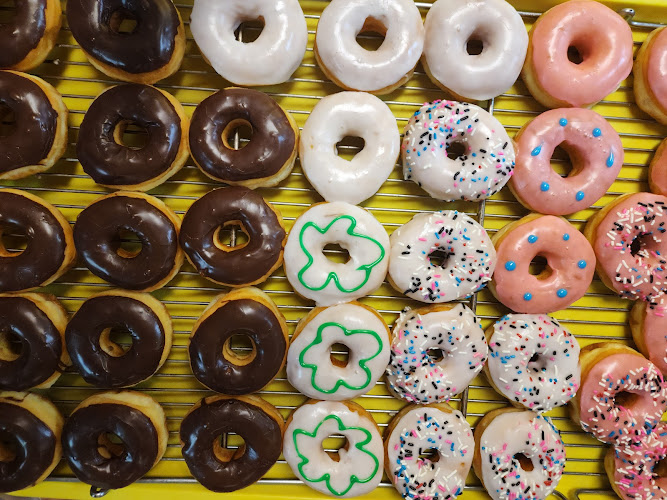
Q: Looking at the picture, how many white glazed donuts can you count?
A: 13